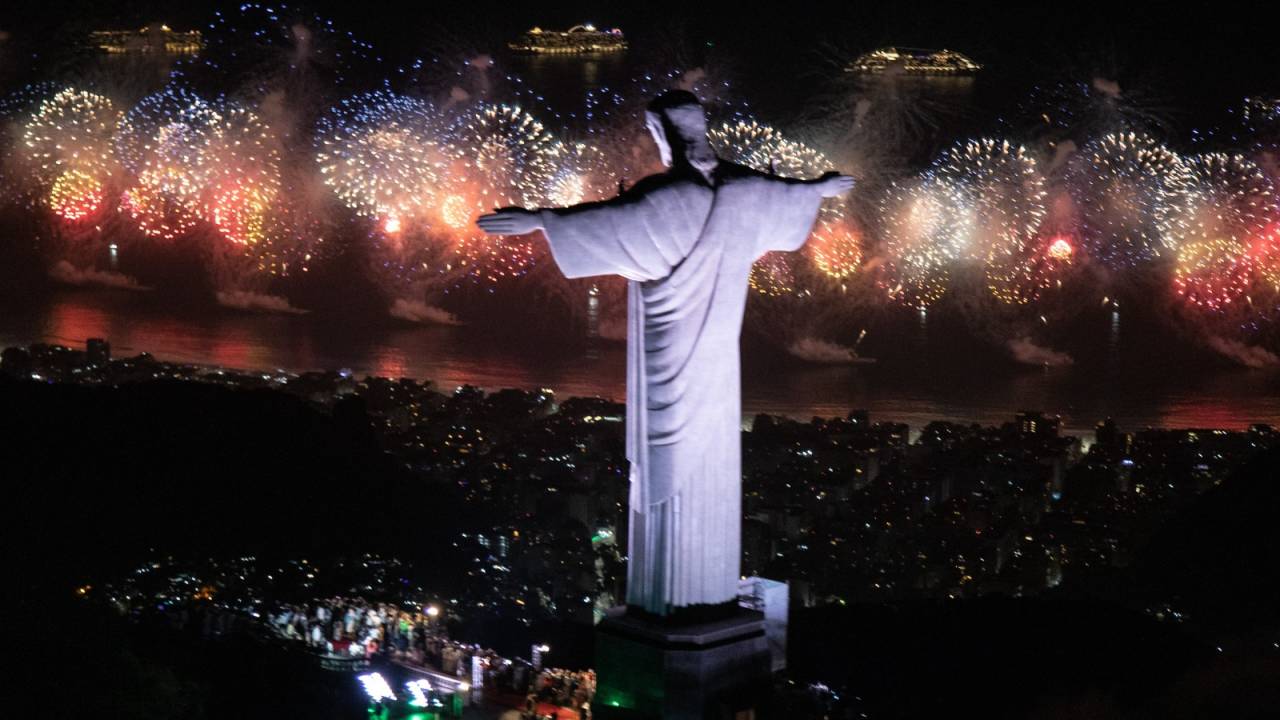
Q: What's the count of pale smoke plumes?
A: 6